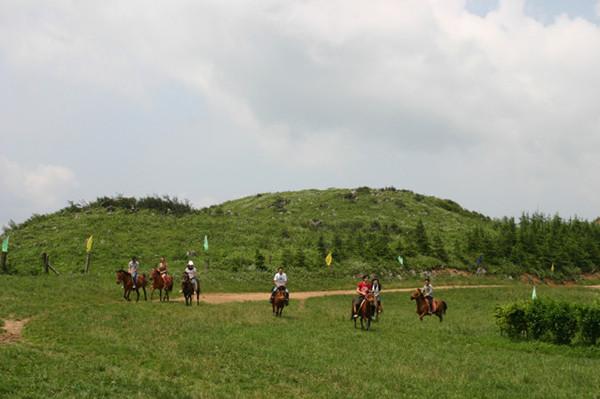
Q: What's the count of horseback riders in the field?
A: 7